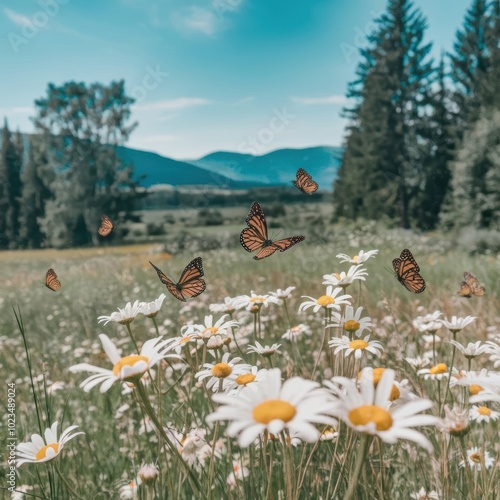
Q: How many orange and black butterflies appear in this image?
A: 7